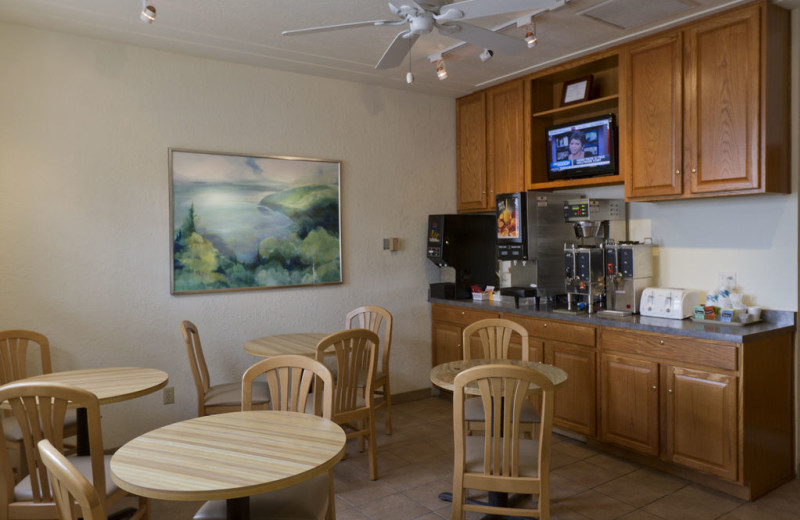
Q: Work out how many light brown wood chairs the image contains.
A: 9